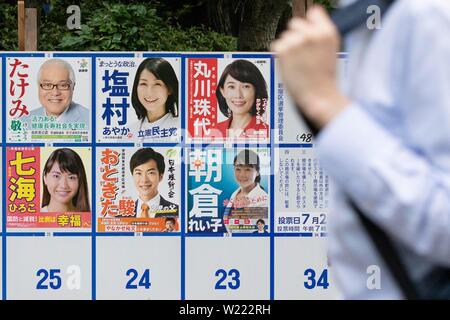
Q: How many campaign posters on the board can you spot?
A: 6